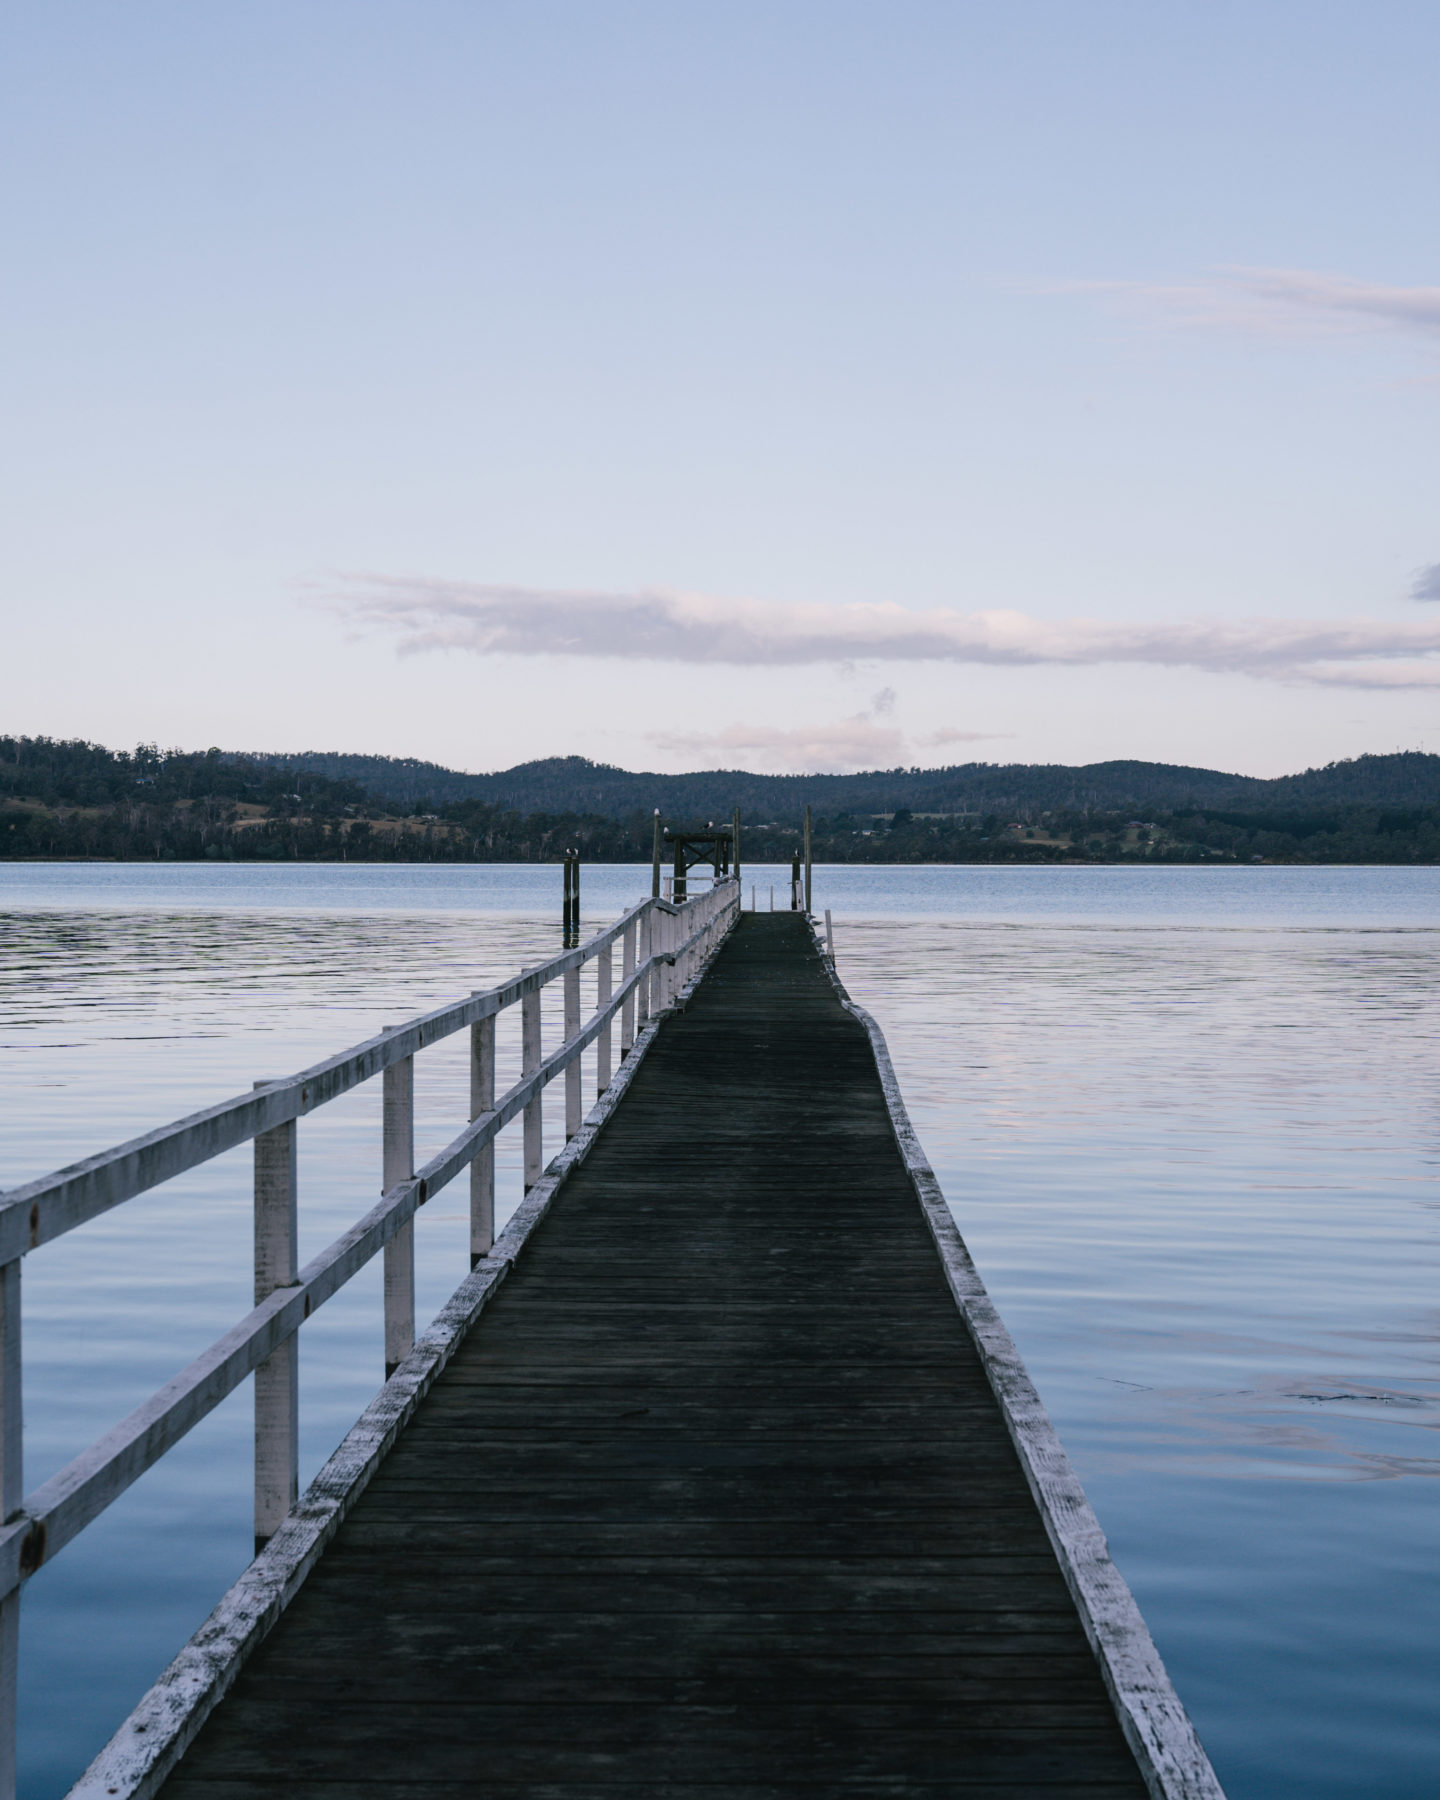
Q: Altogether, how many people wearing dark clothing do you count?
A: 0